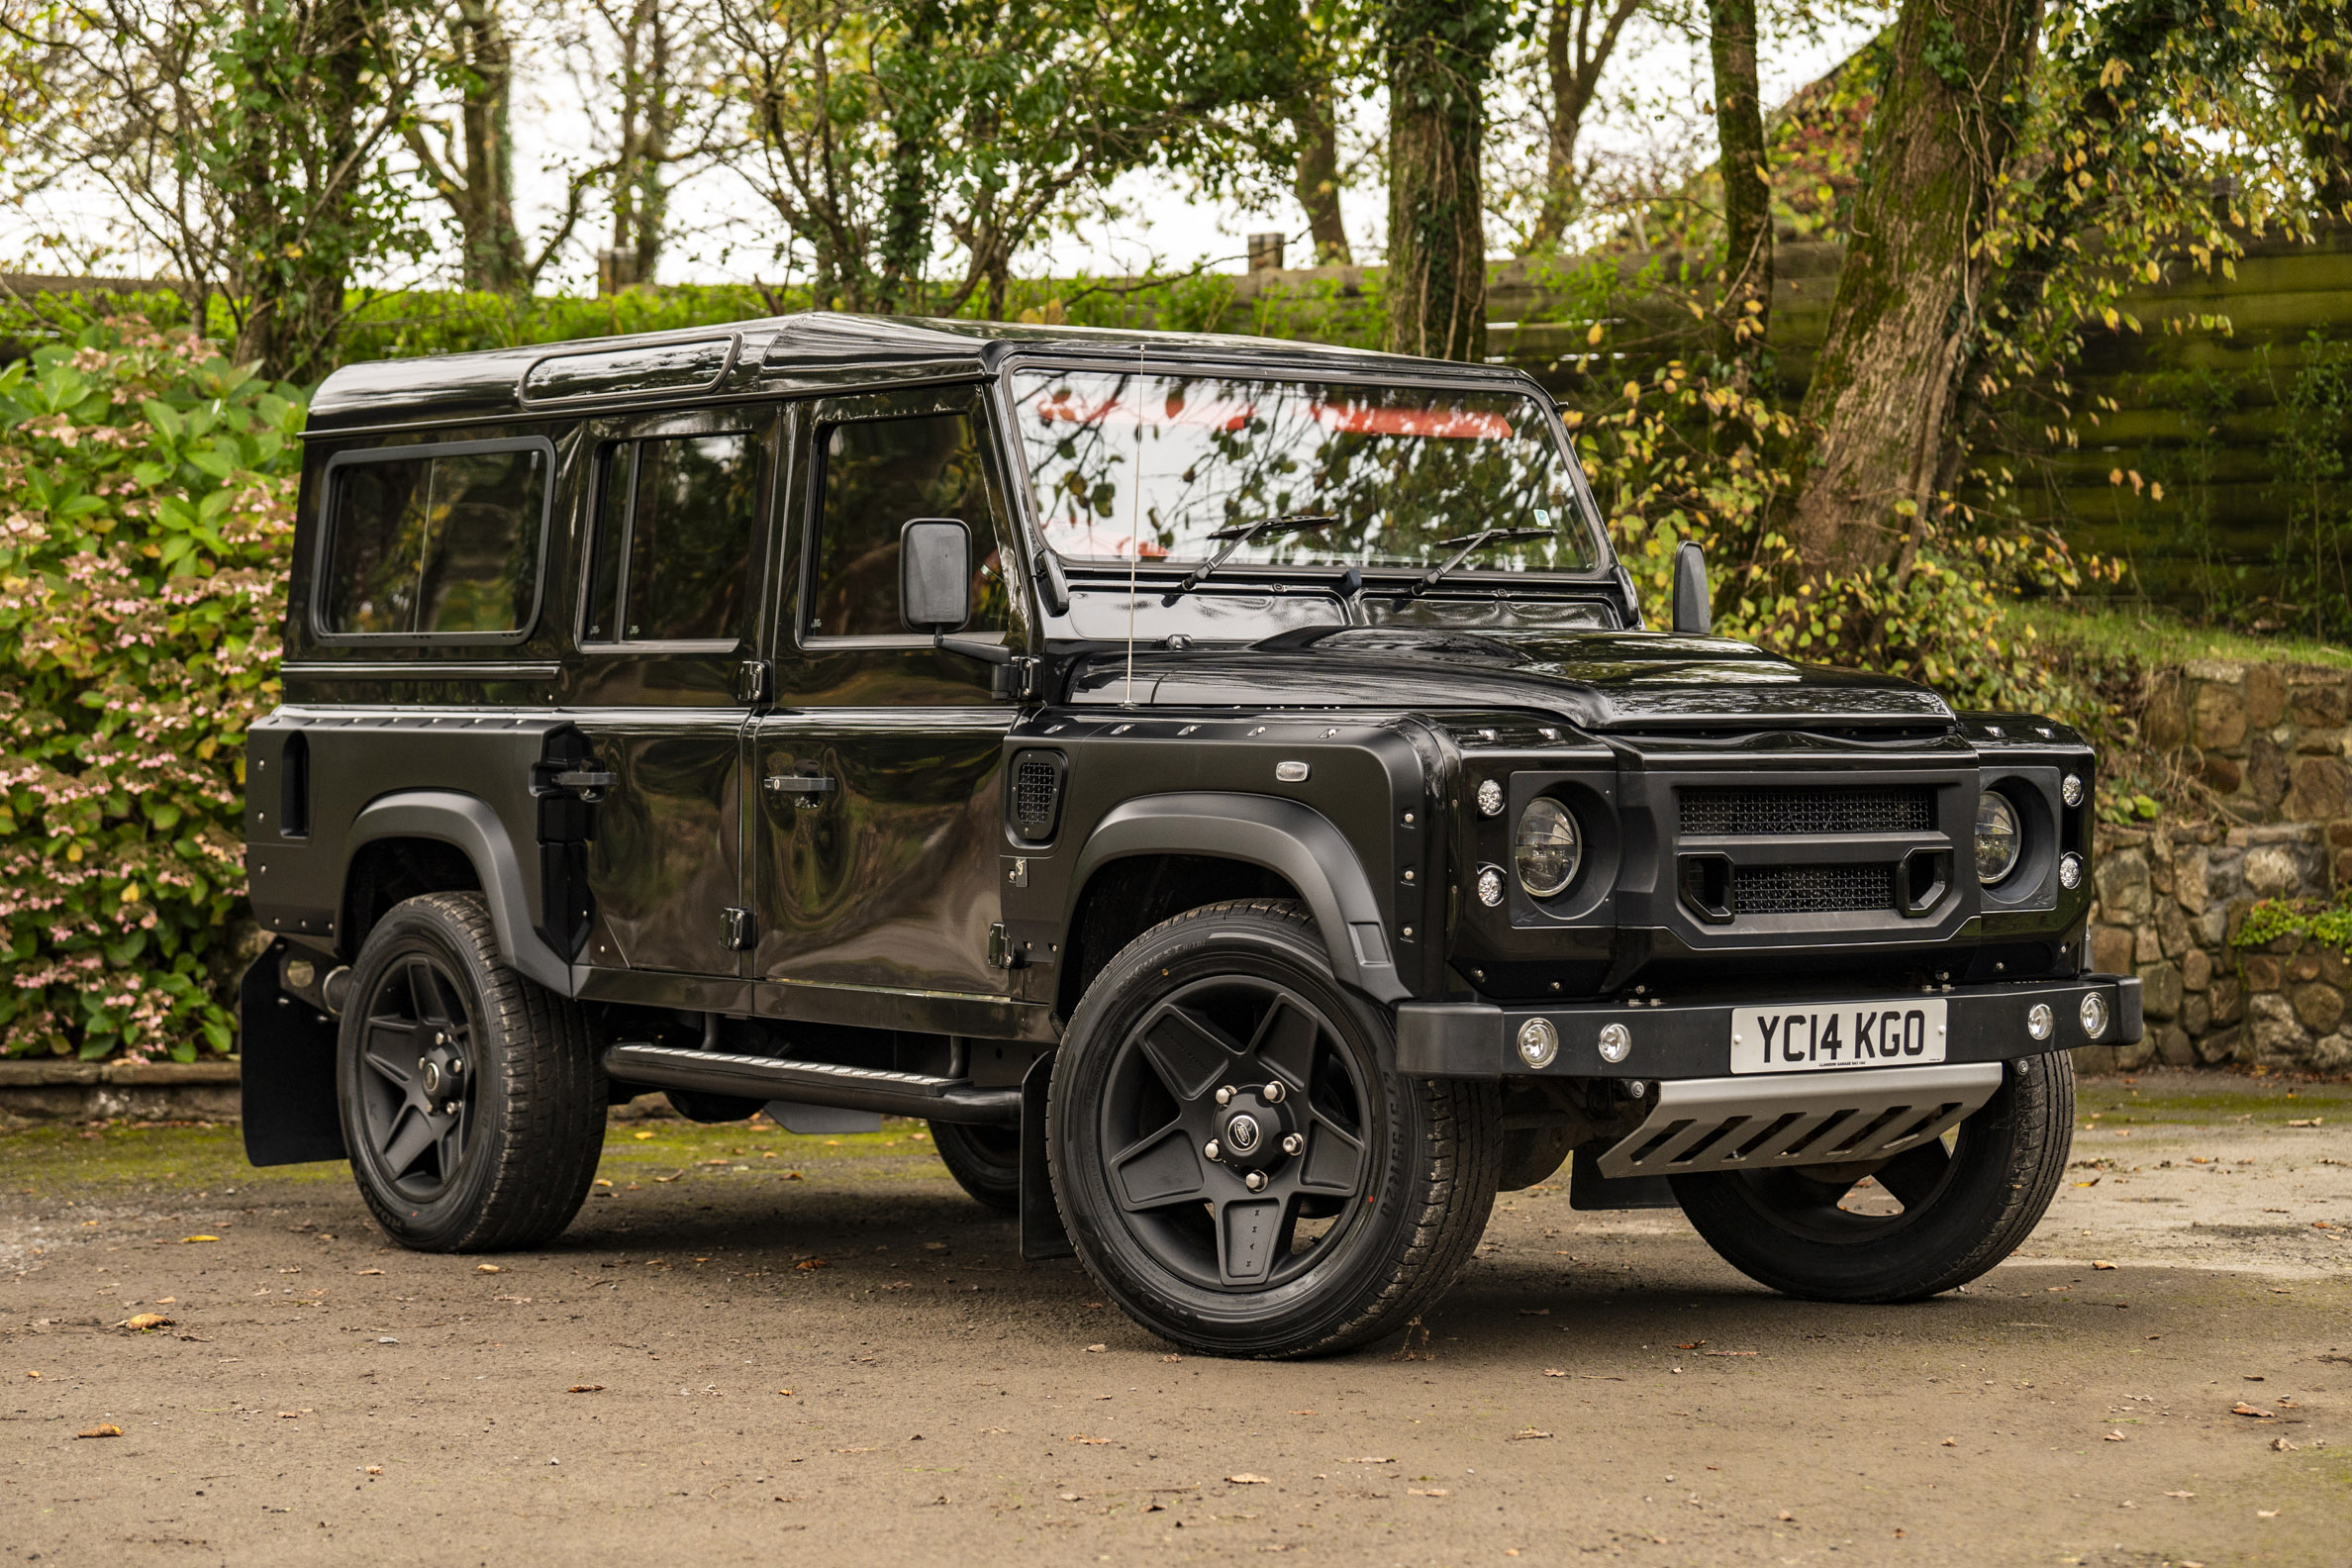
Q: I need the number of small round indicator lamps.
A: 4